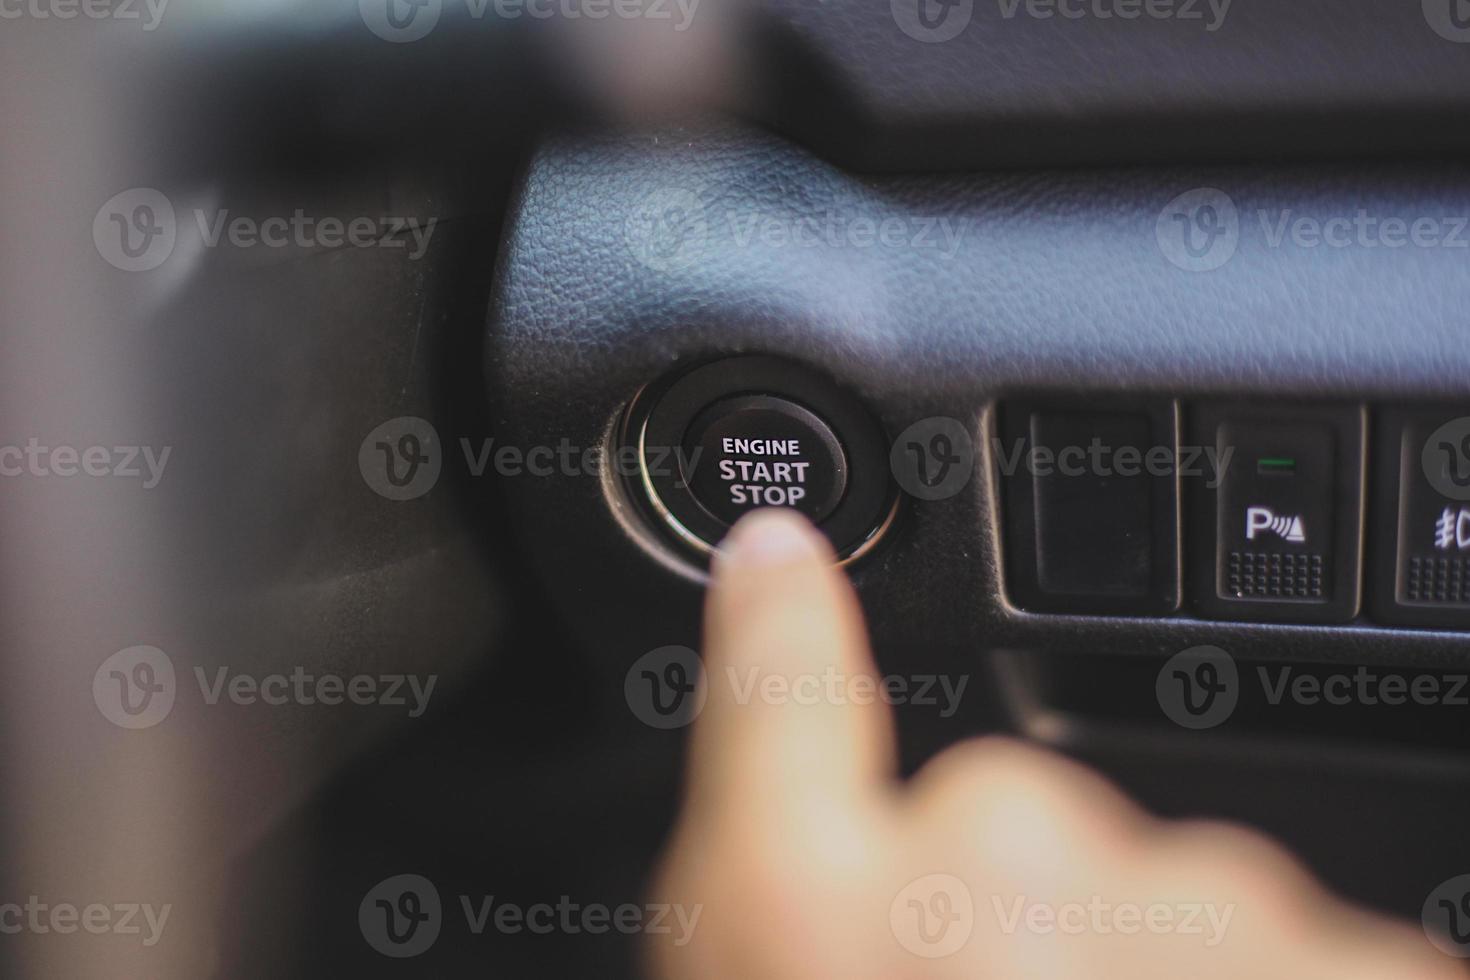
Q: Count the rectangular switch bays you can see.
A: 3